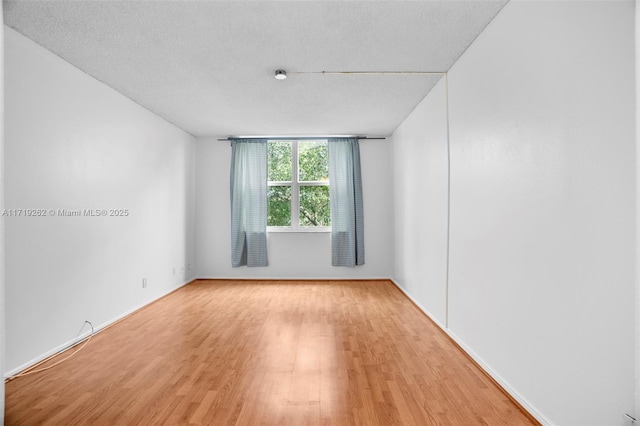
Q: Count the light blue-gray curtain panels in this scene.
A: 2